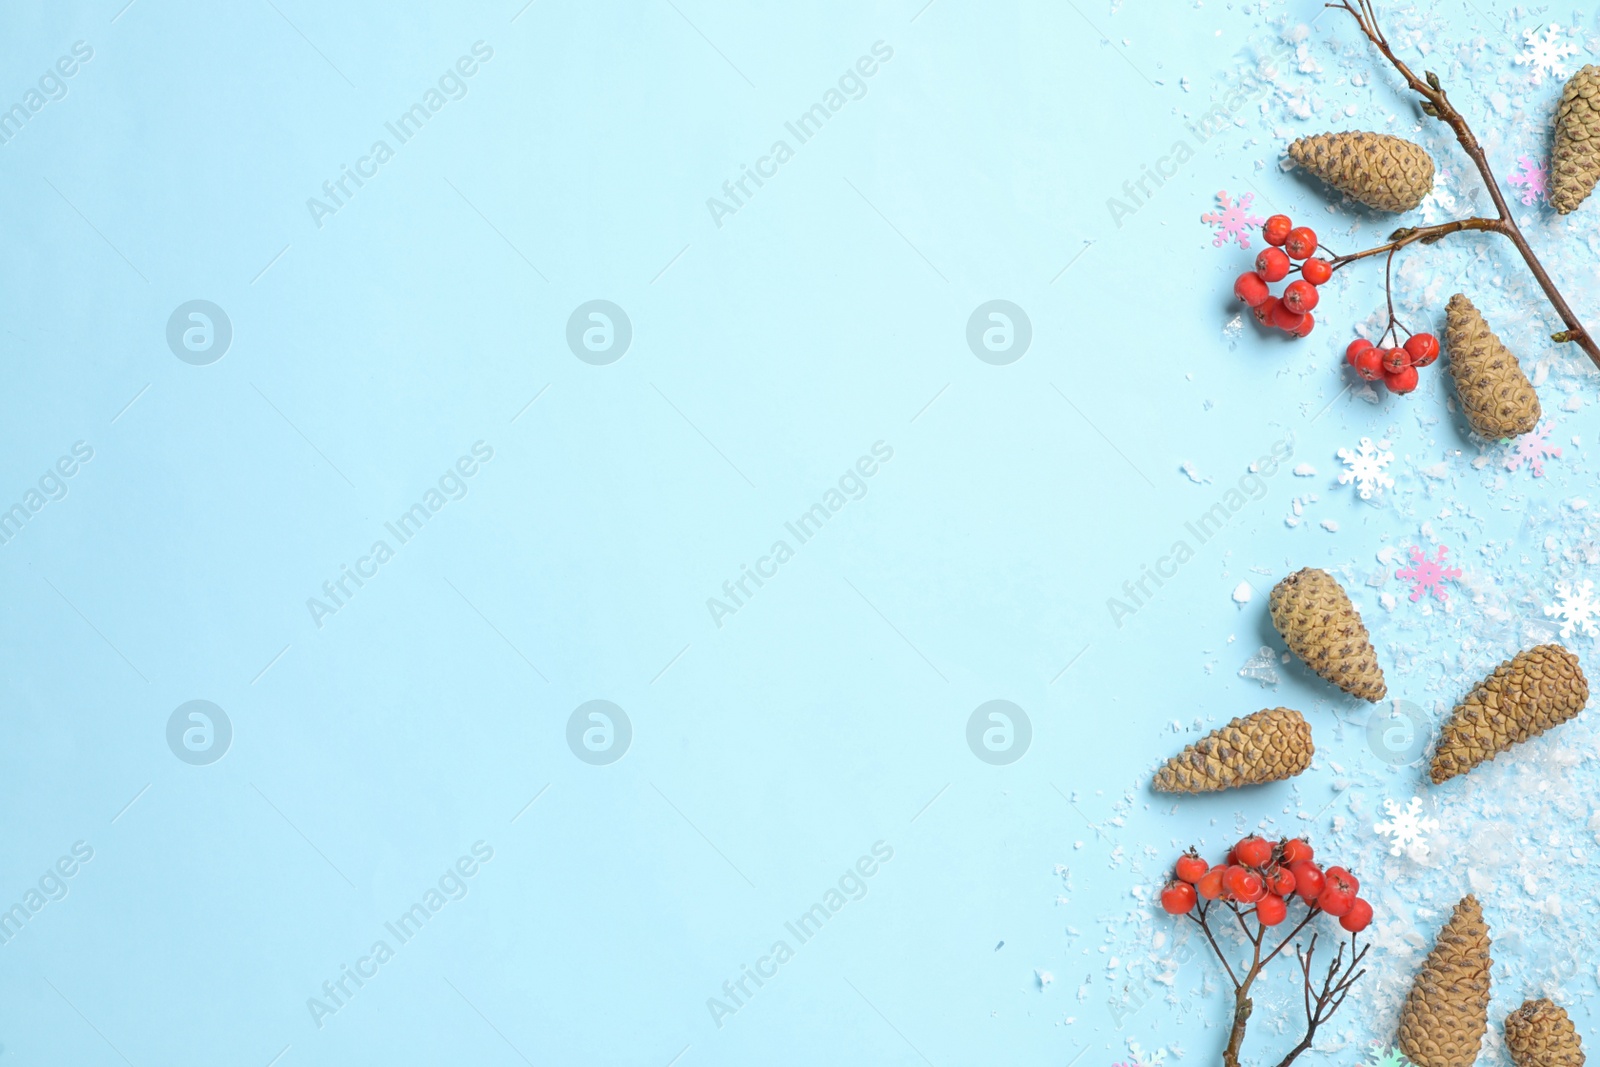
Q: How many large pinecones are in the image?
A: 8